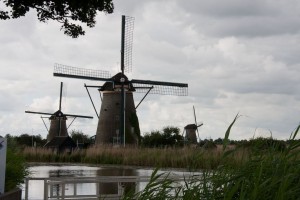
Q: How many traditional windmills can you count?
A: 3